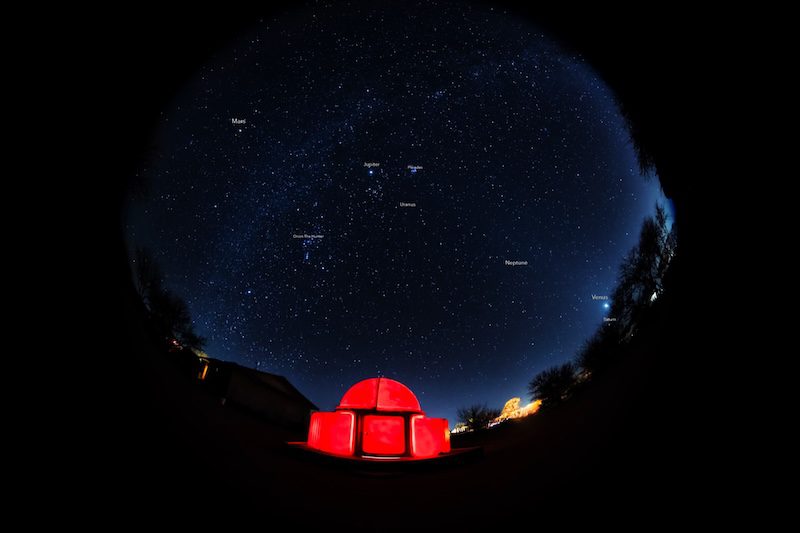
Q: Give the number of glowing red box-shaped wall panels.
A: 3